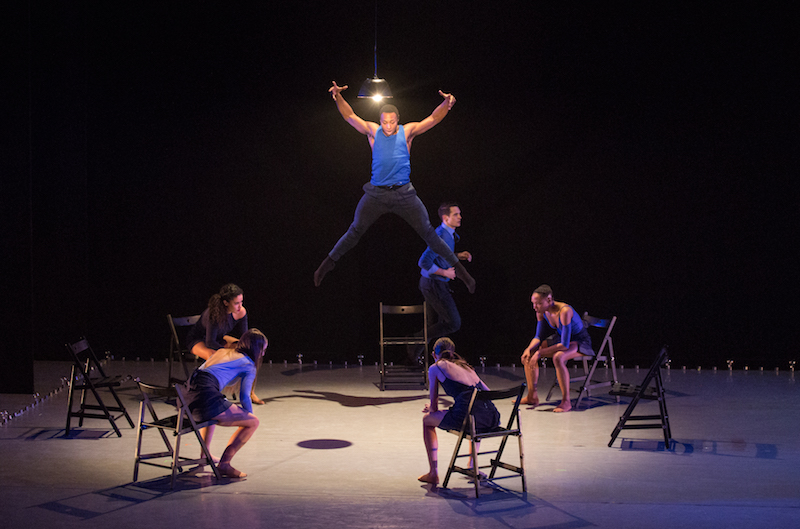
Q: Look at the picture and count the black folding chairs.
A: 7